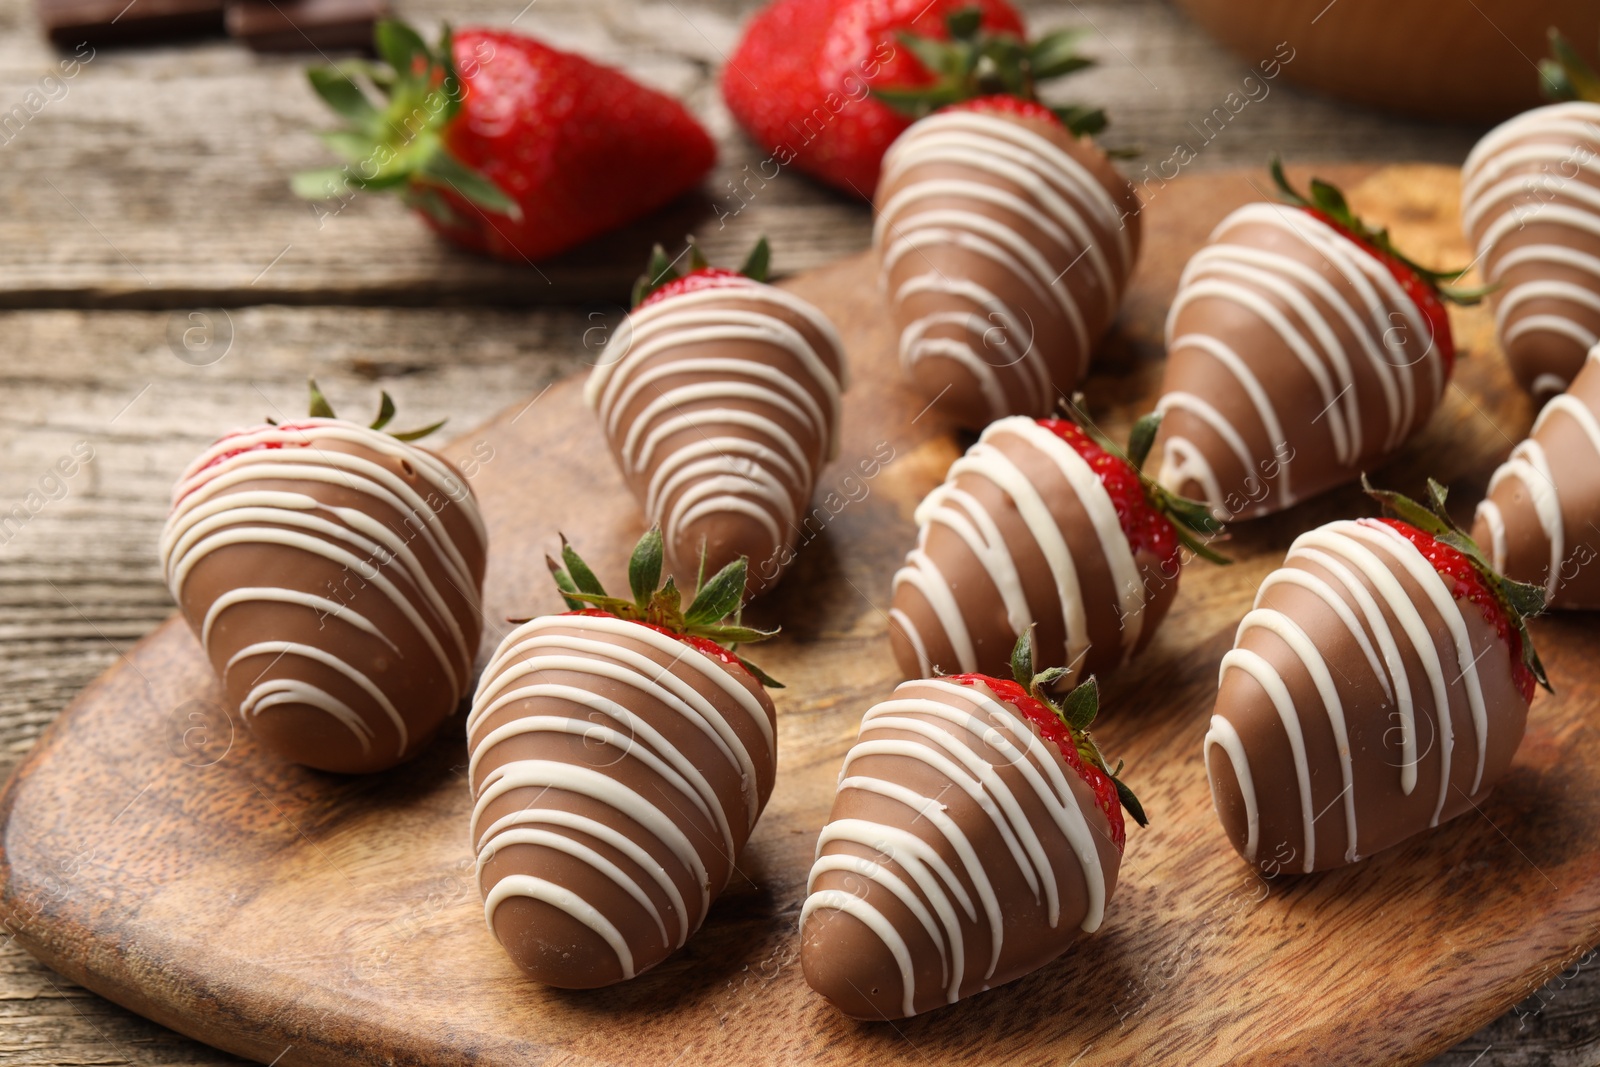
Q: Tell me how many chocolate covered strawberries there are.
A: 10